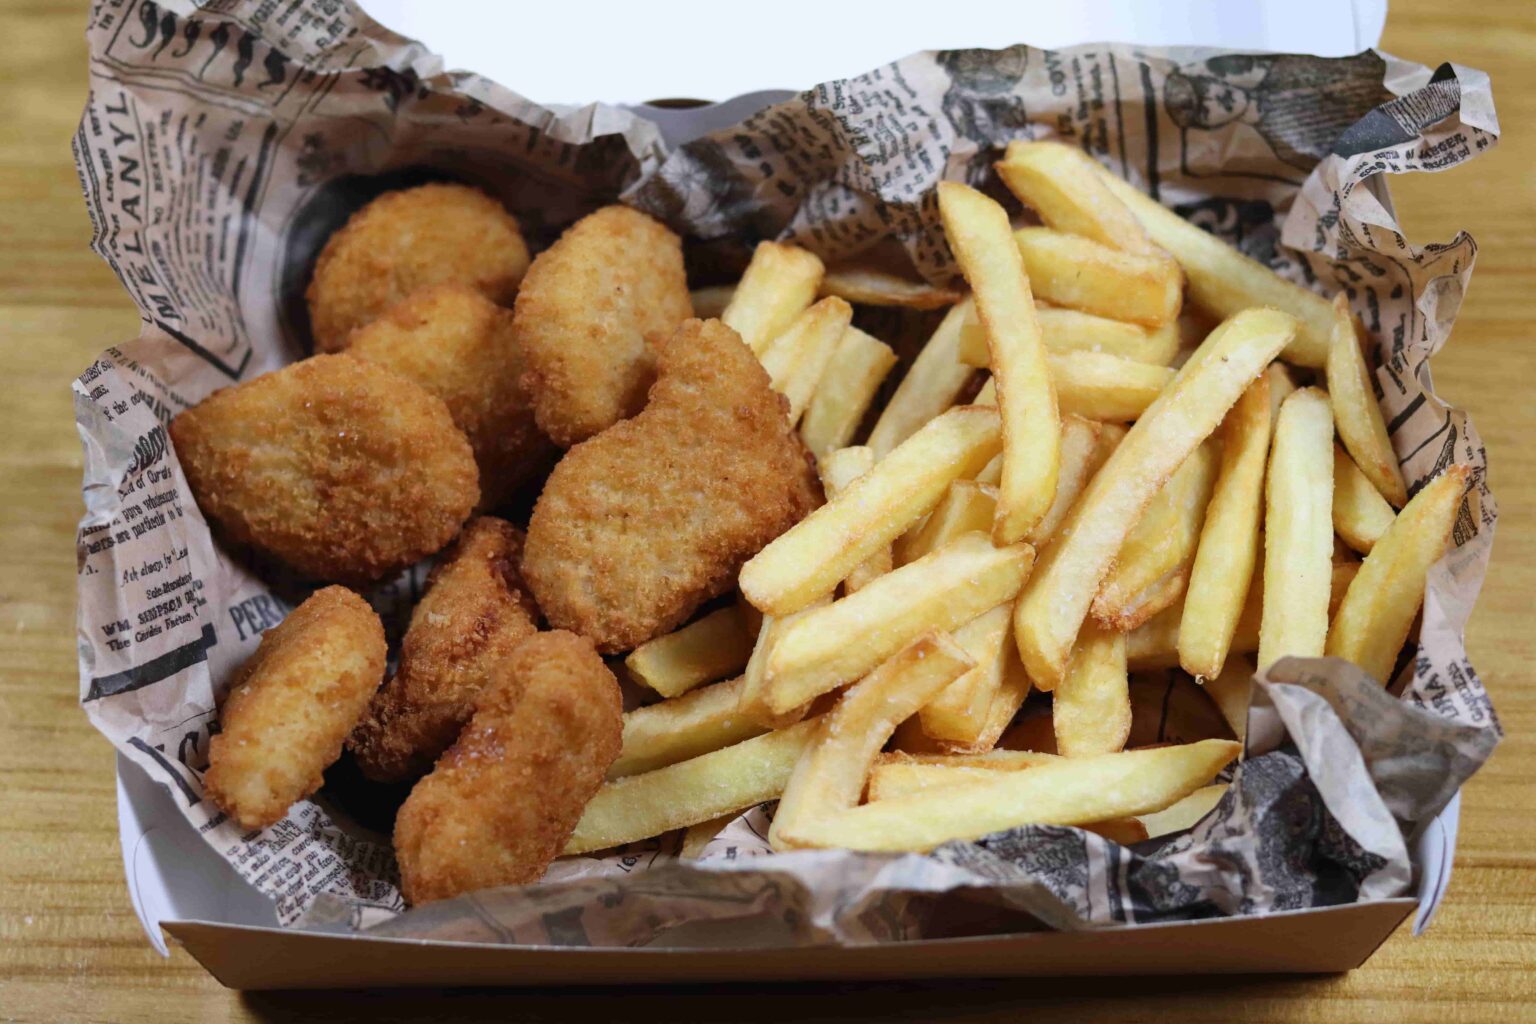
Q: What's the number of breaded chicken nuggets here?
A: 8